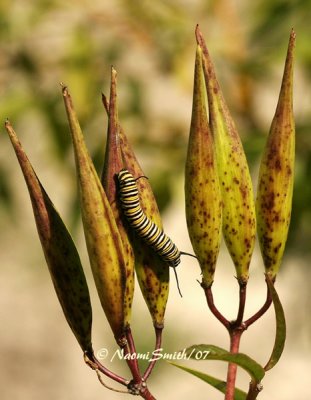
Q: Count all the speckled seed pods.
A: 7